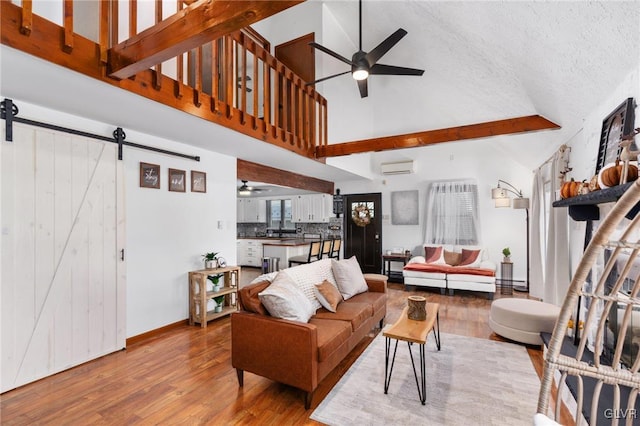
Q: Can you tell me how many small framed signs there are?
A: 3